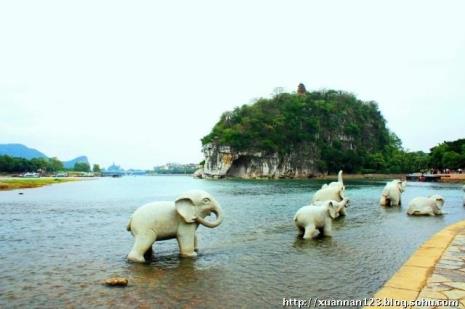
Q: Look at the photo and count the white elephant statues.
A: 5